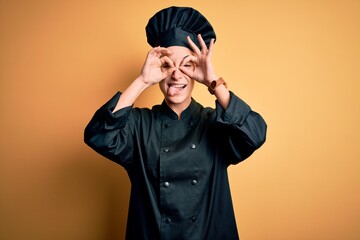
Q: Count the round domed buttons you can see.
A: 8